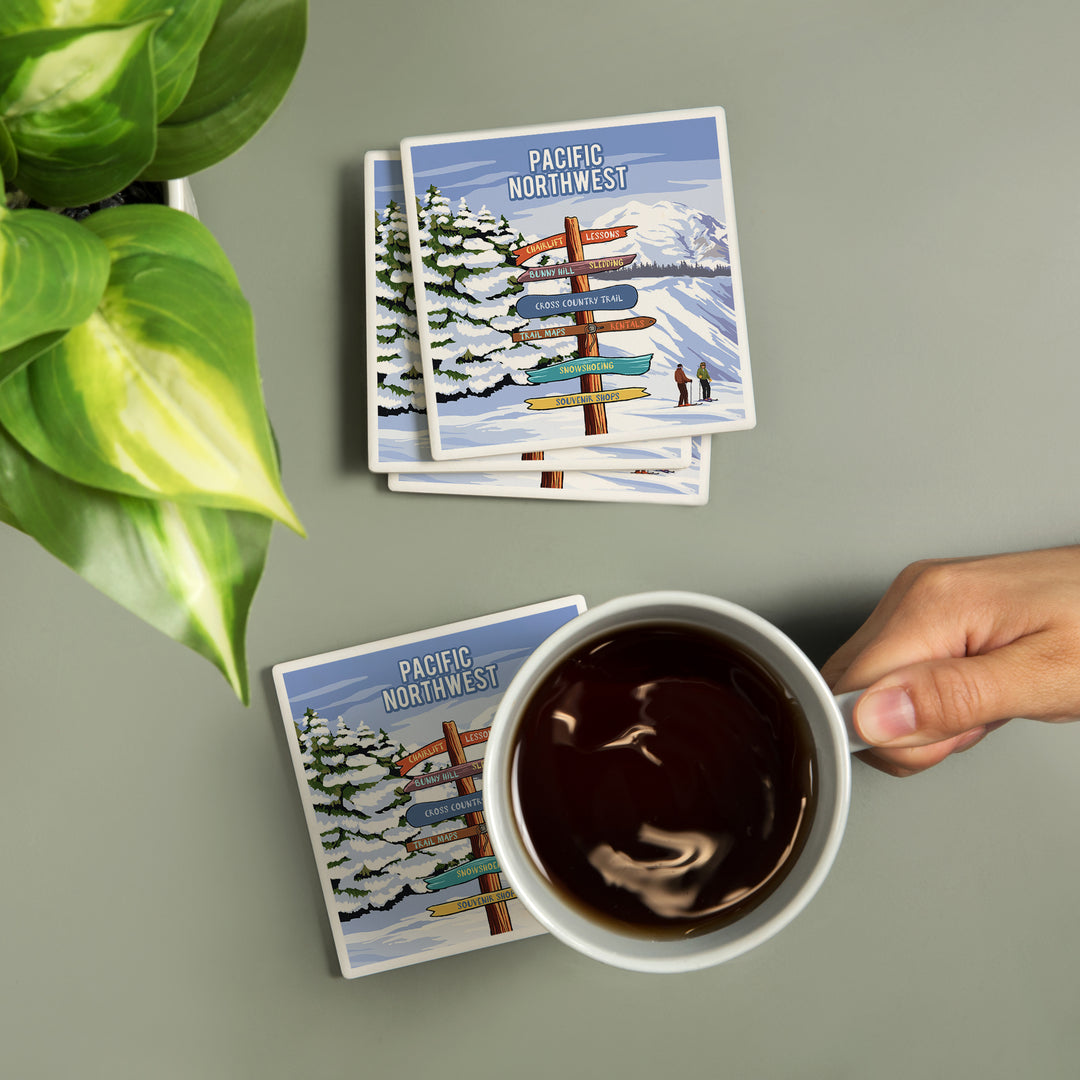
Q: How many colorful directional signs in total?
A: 12